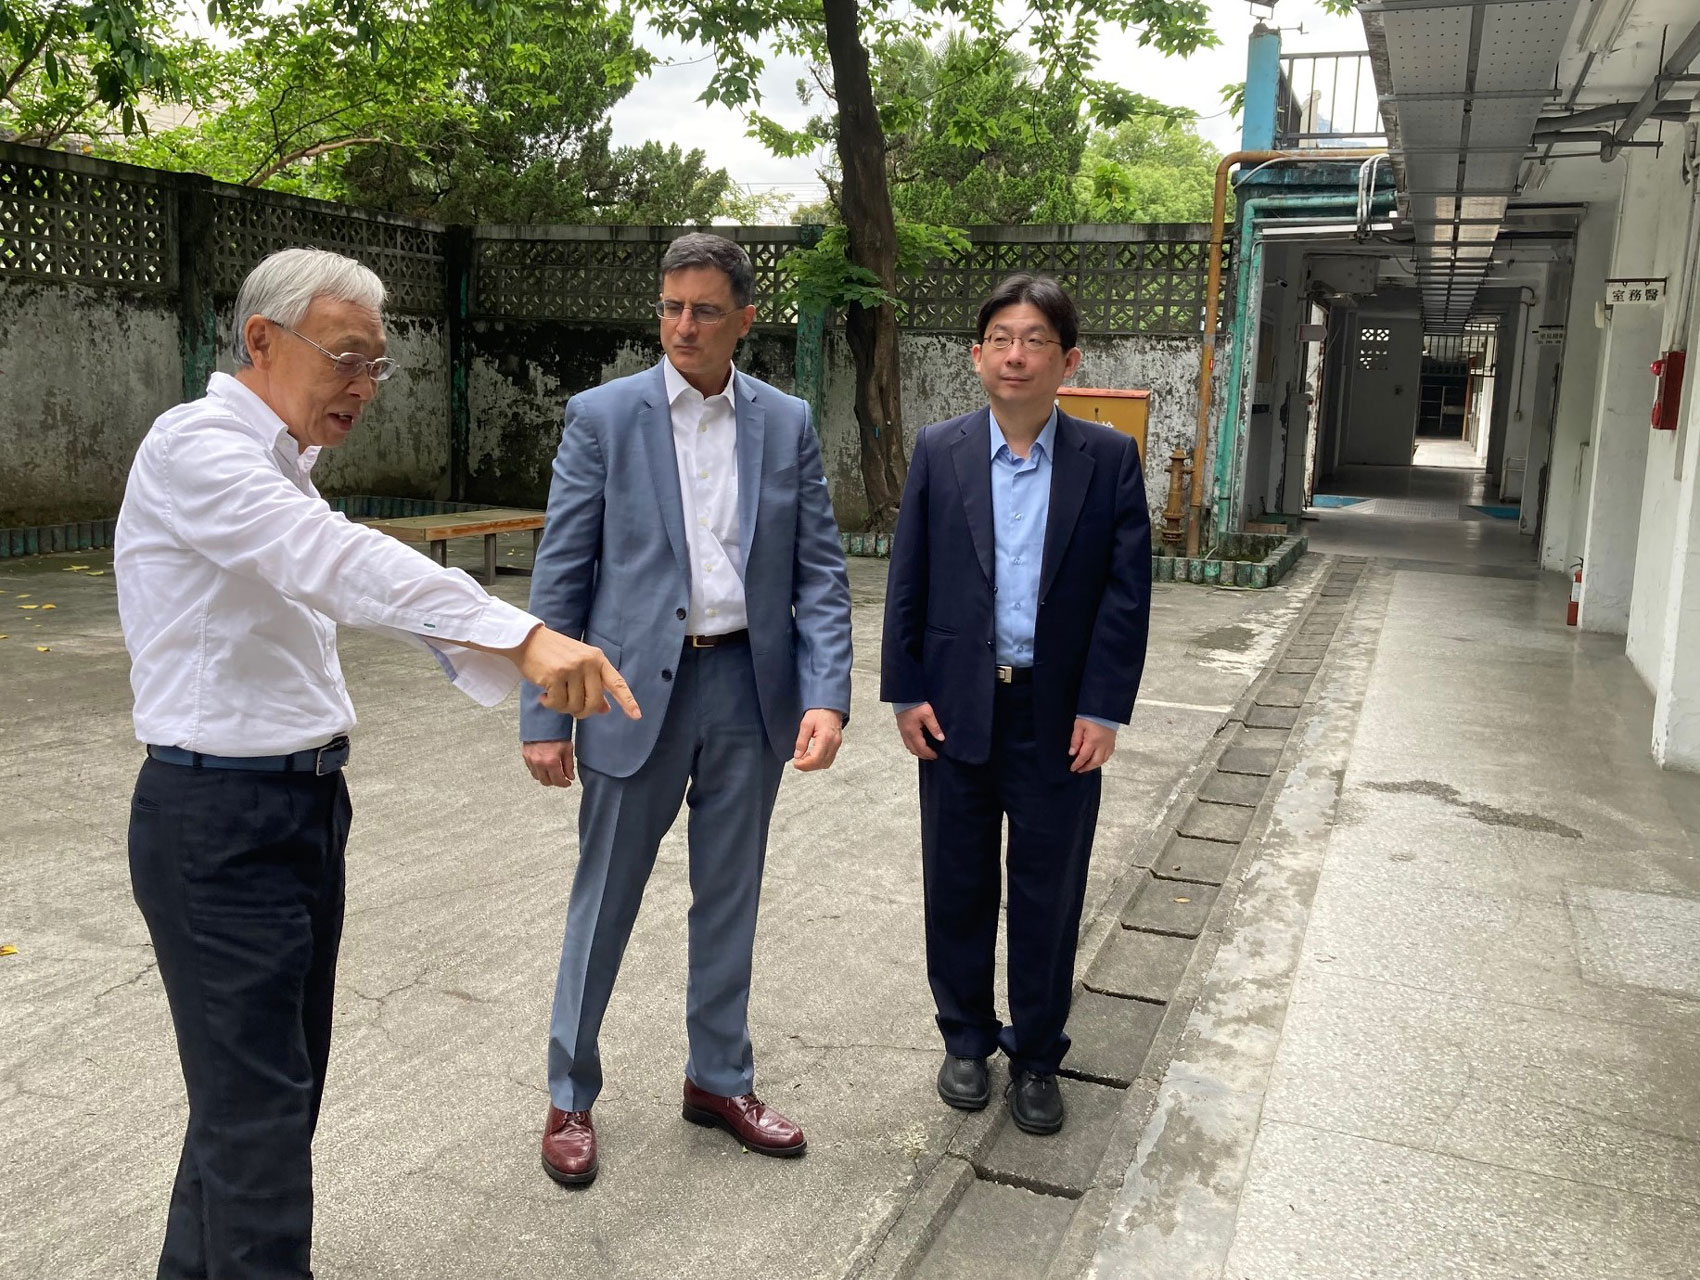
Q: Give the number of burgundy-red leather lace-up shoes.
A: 2